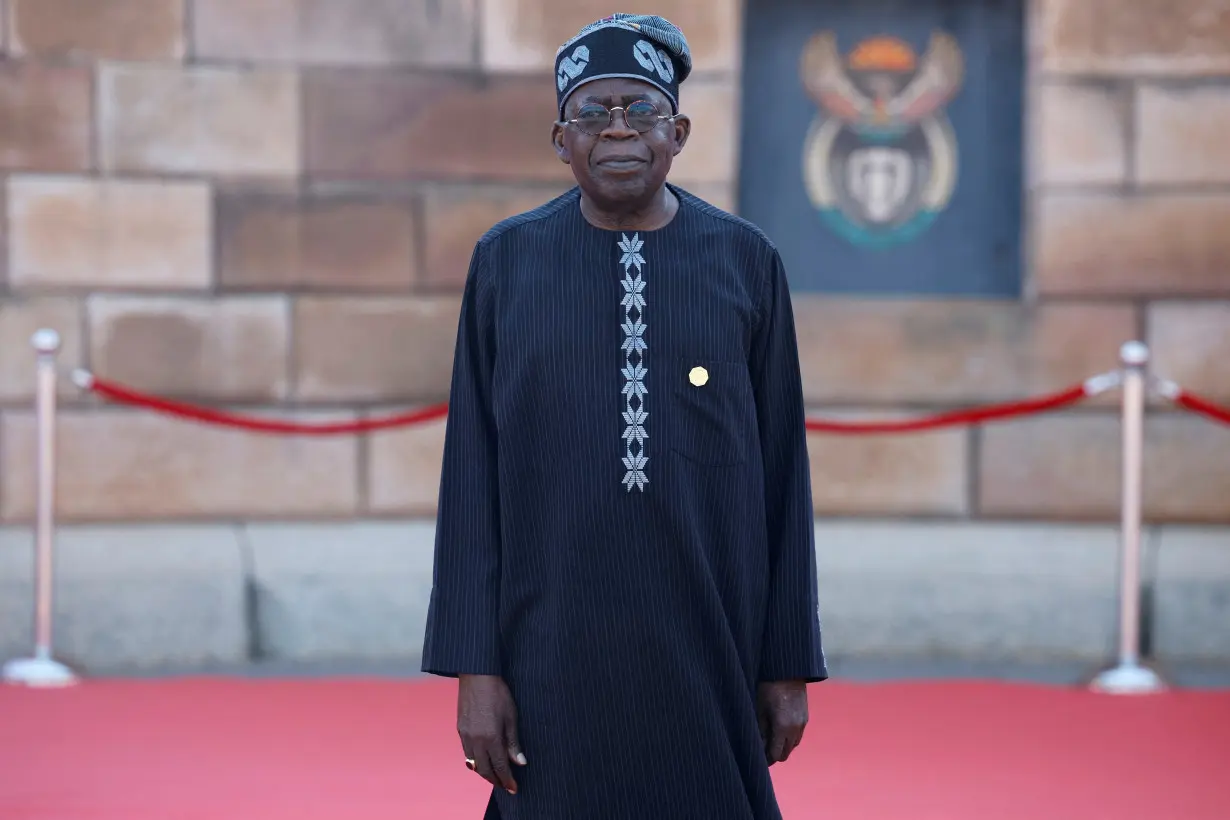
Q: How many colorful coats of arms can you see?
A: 1